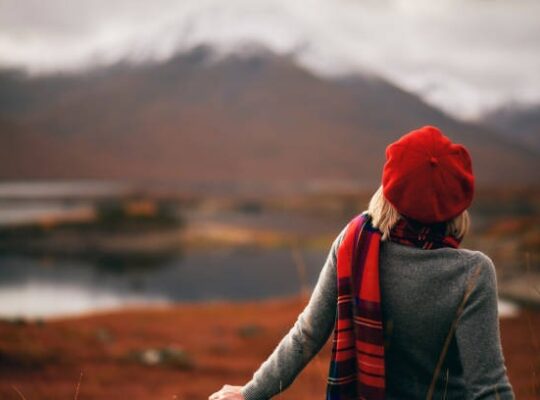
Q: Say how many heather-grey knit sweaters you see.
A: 1